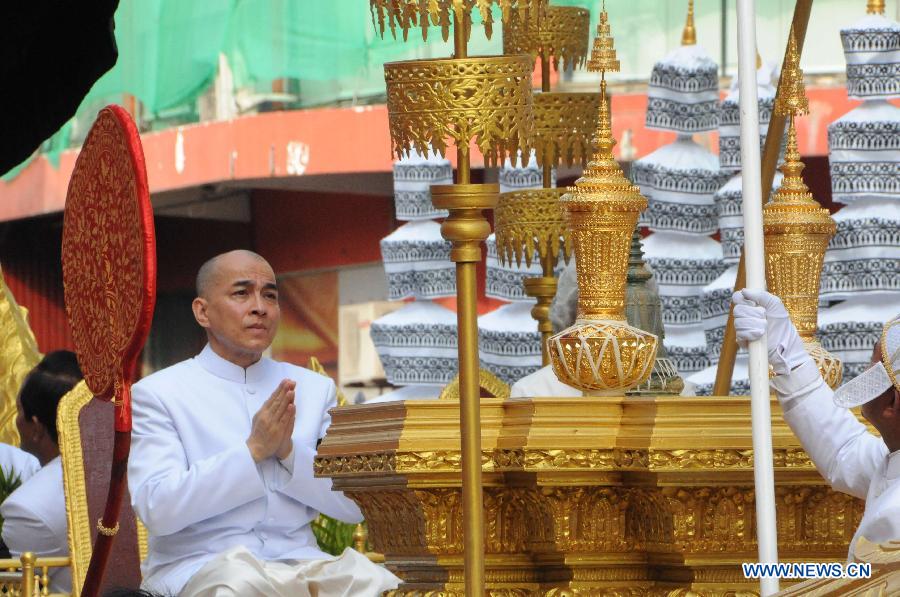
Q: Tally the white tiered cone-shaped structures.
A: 5